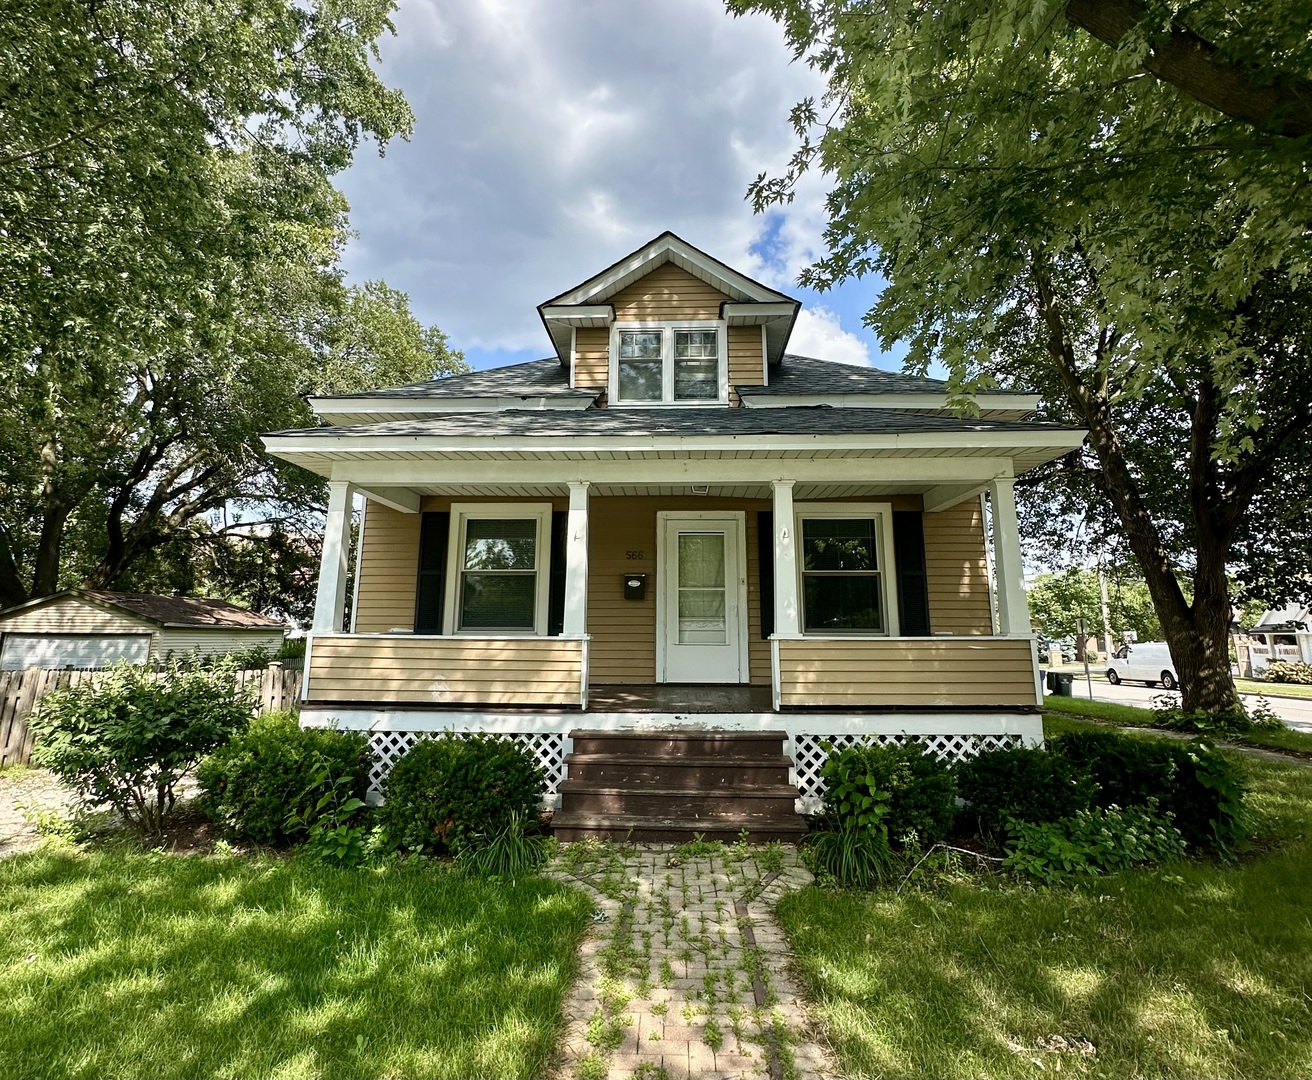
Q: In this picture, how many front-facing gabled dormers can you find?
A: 1